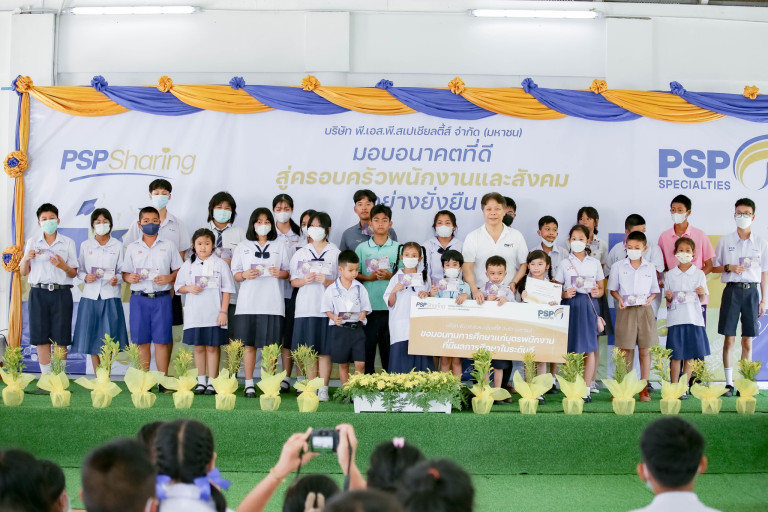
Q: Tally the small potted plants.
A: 15